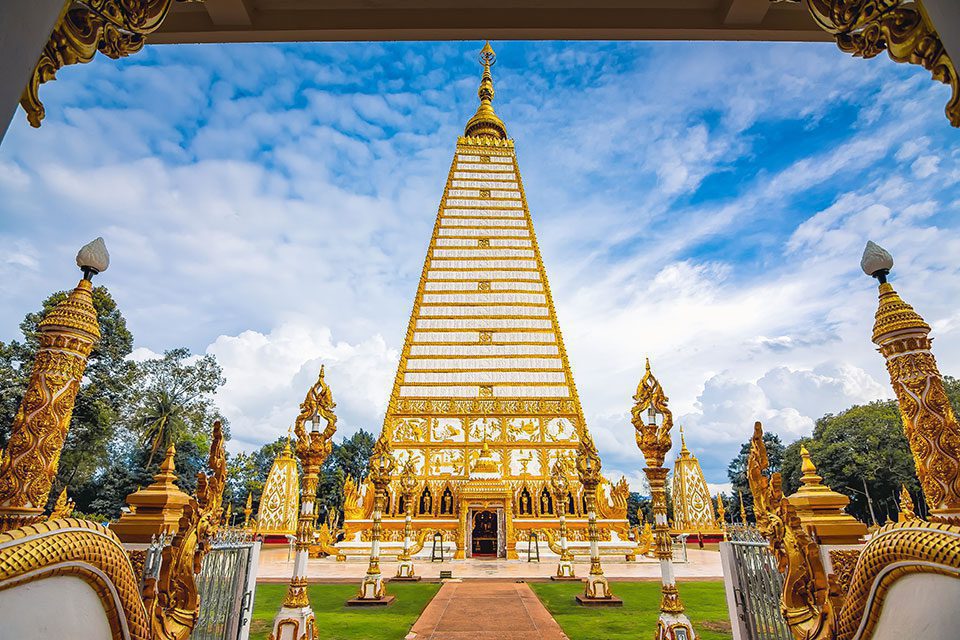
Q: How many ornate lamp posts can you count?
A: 8